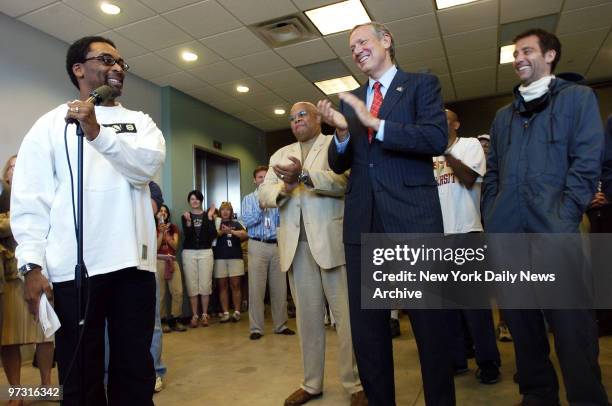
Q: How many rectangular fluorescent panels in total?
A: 4